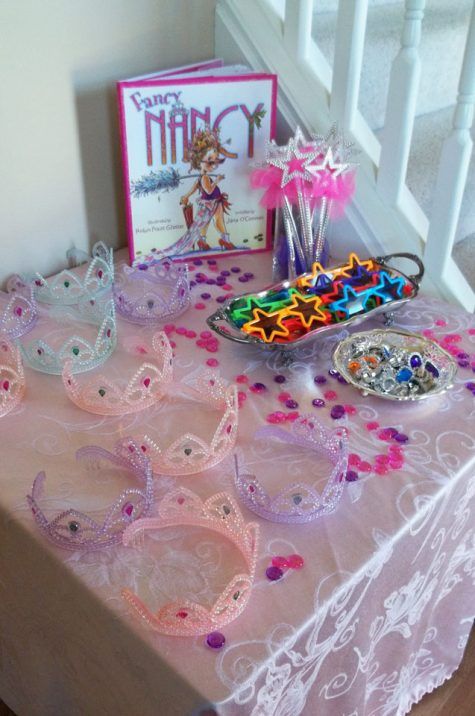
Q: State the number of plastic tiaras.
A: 10